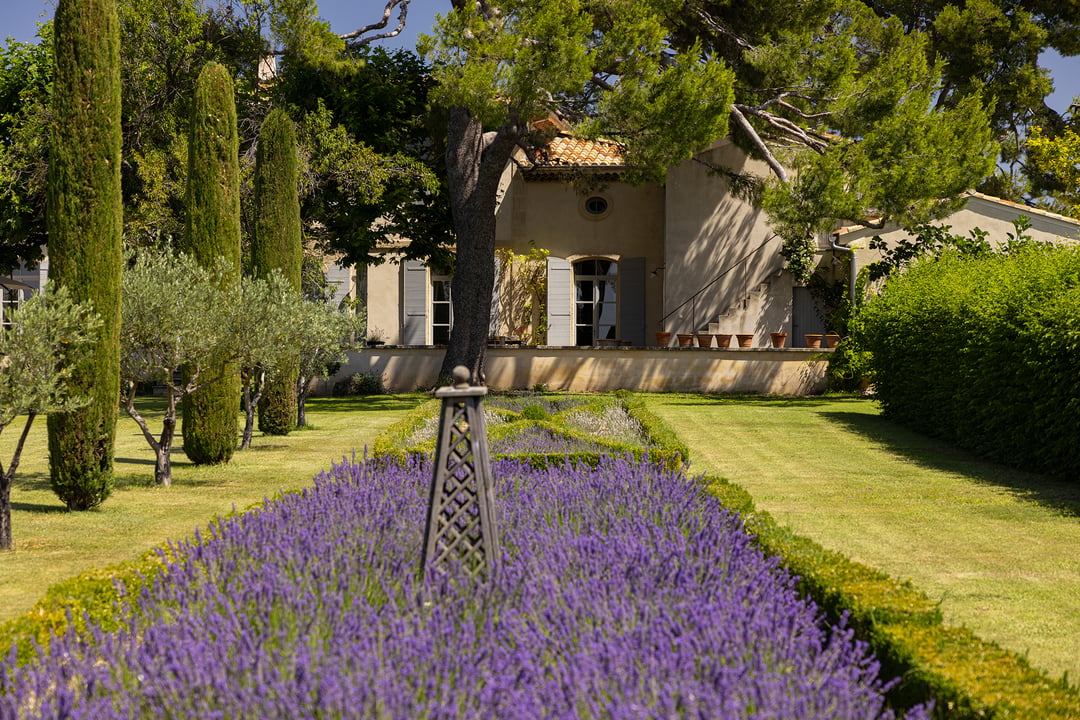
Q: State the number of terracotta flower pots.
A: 8